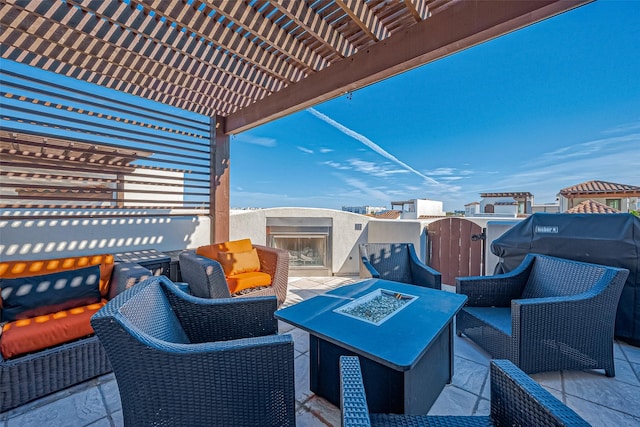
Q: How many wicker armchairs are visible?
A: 5